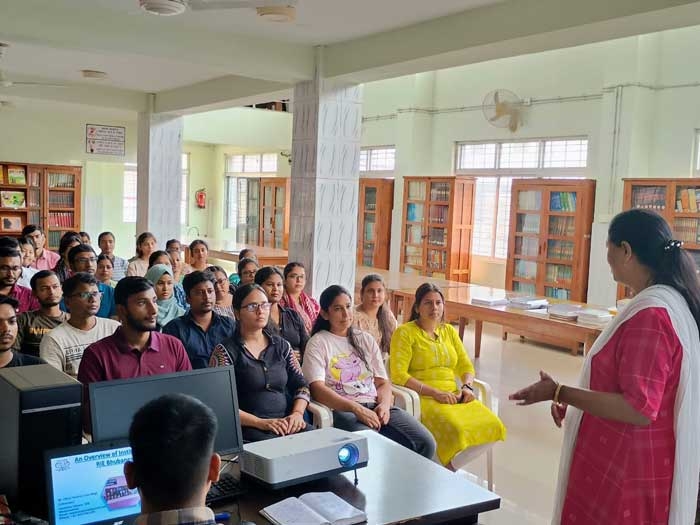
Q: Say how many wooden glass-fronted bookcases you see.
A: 6